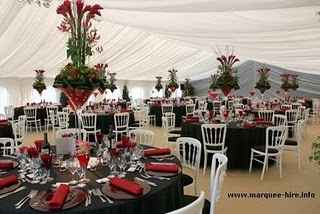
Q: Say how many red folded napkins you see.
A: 6